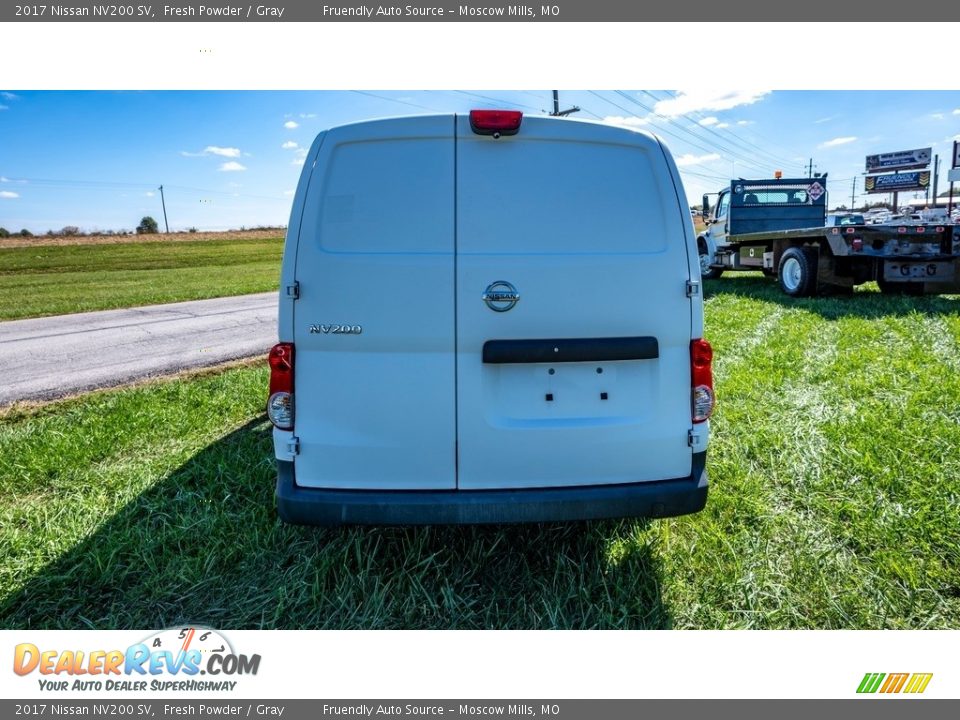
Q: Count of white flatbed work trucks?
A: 1